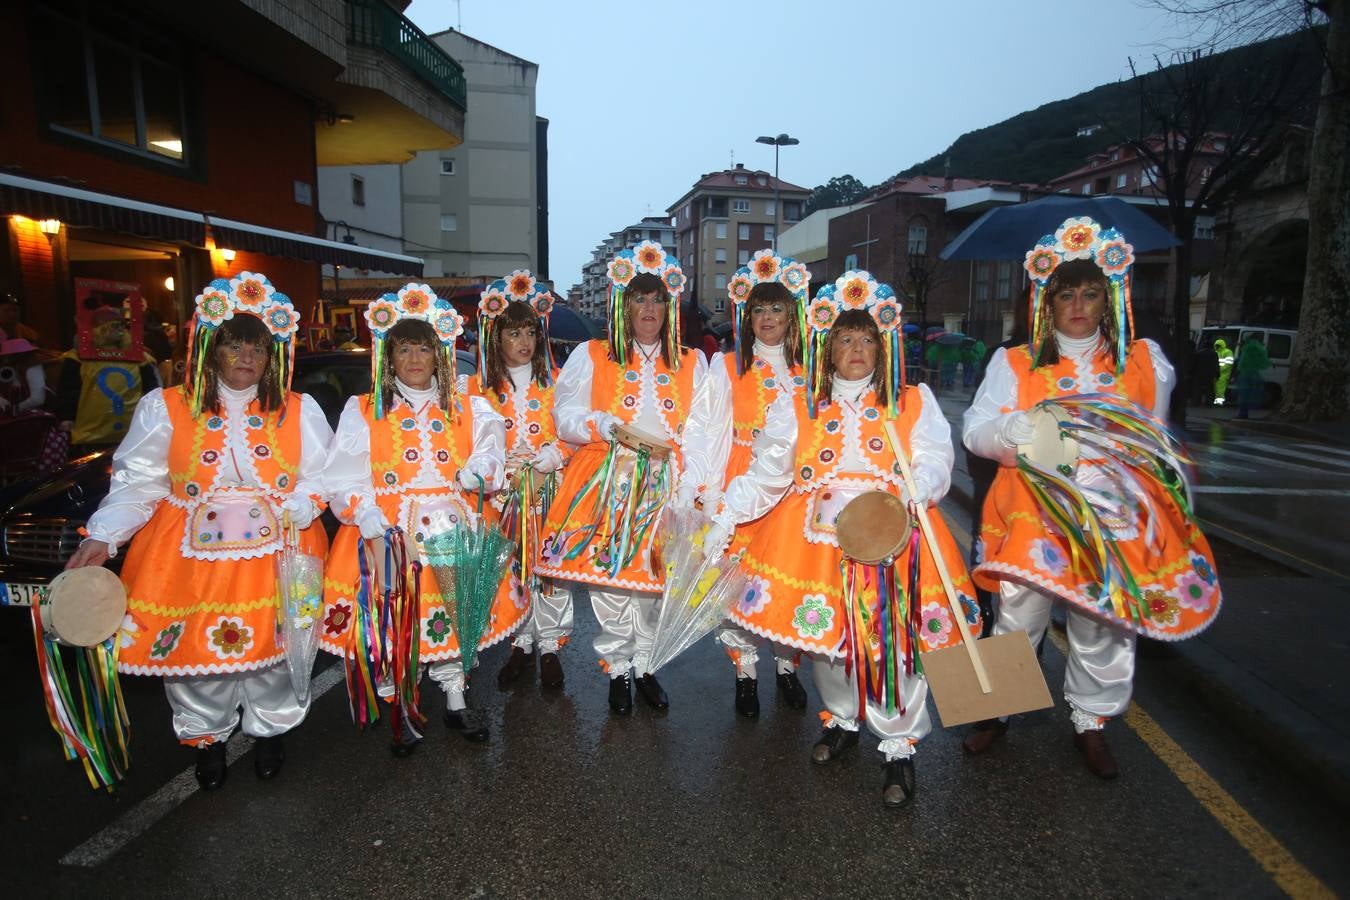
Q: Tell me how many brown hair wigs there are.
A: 7